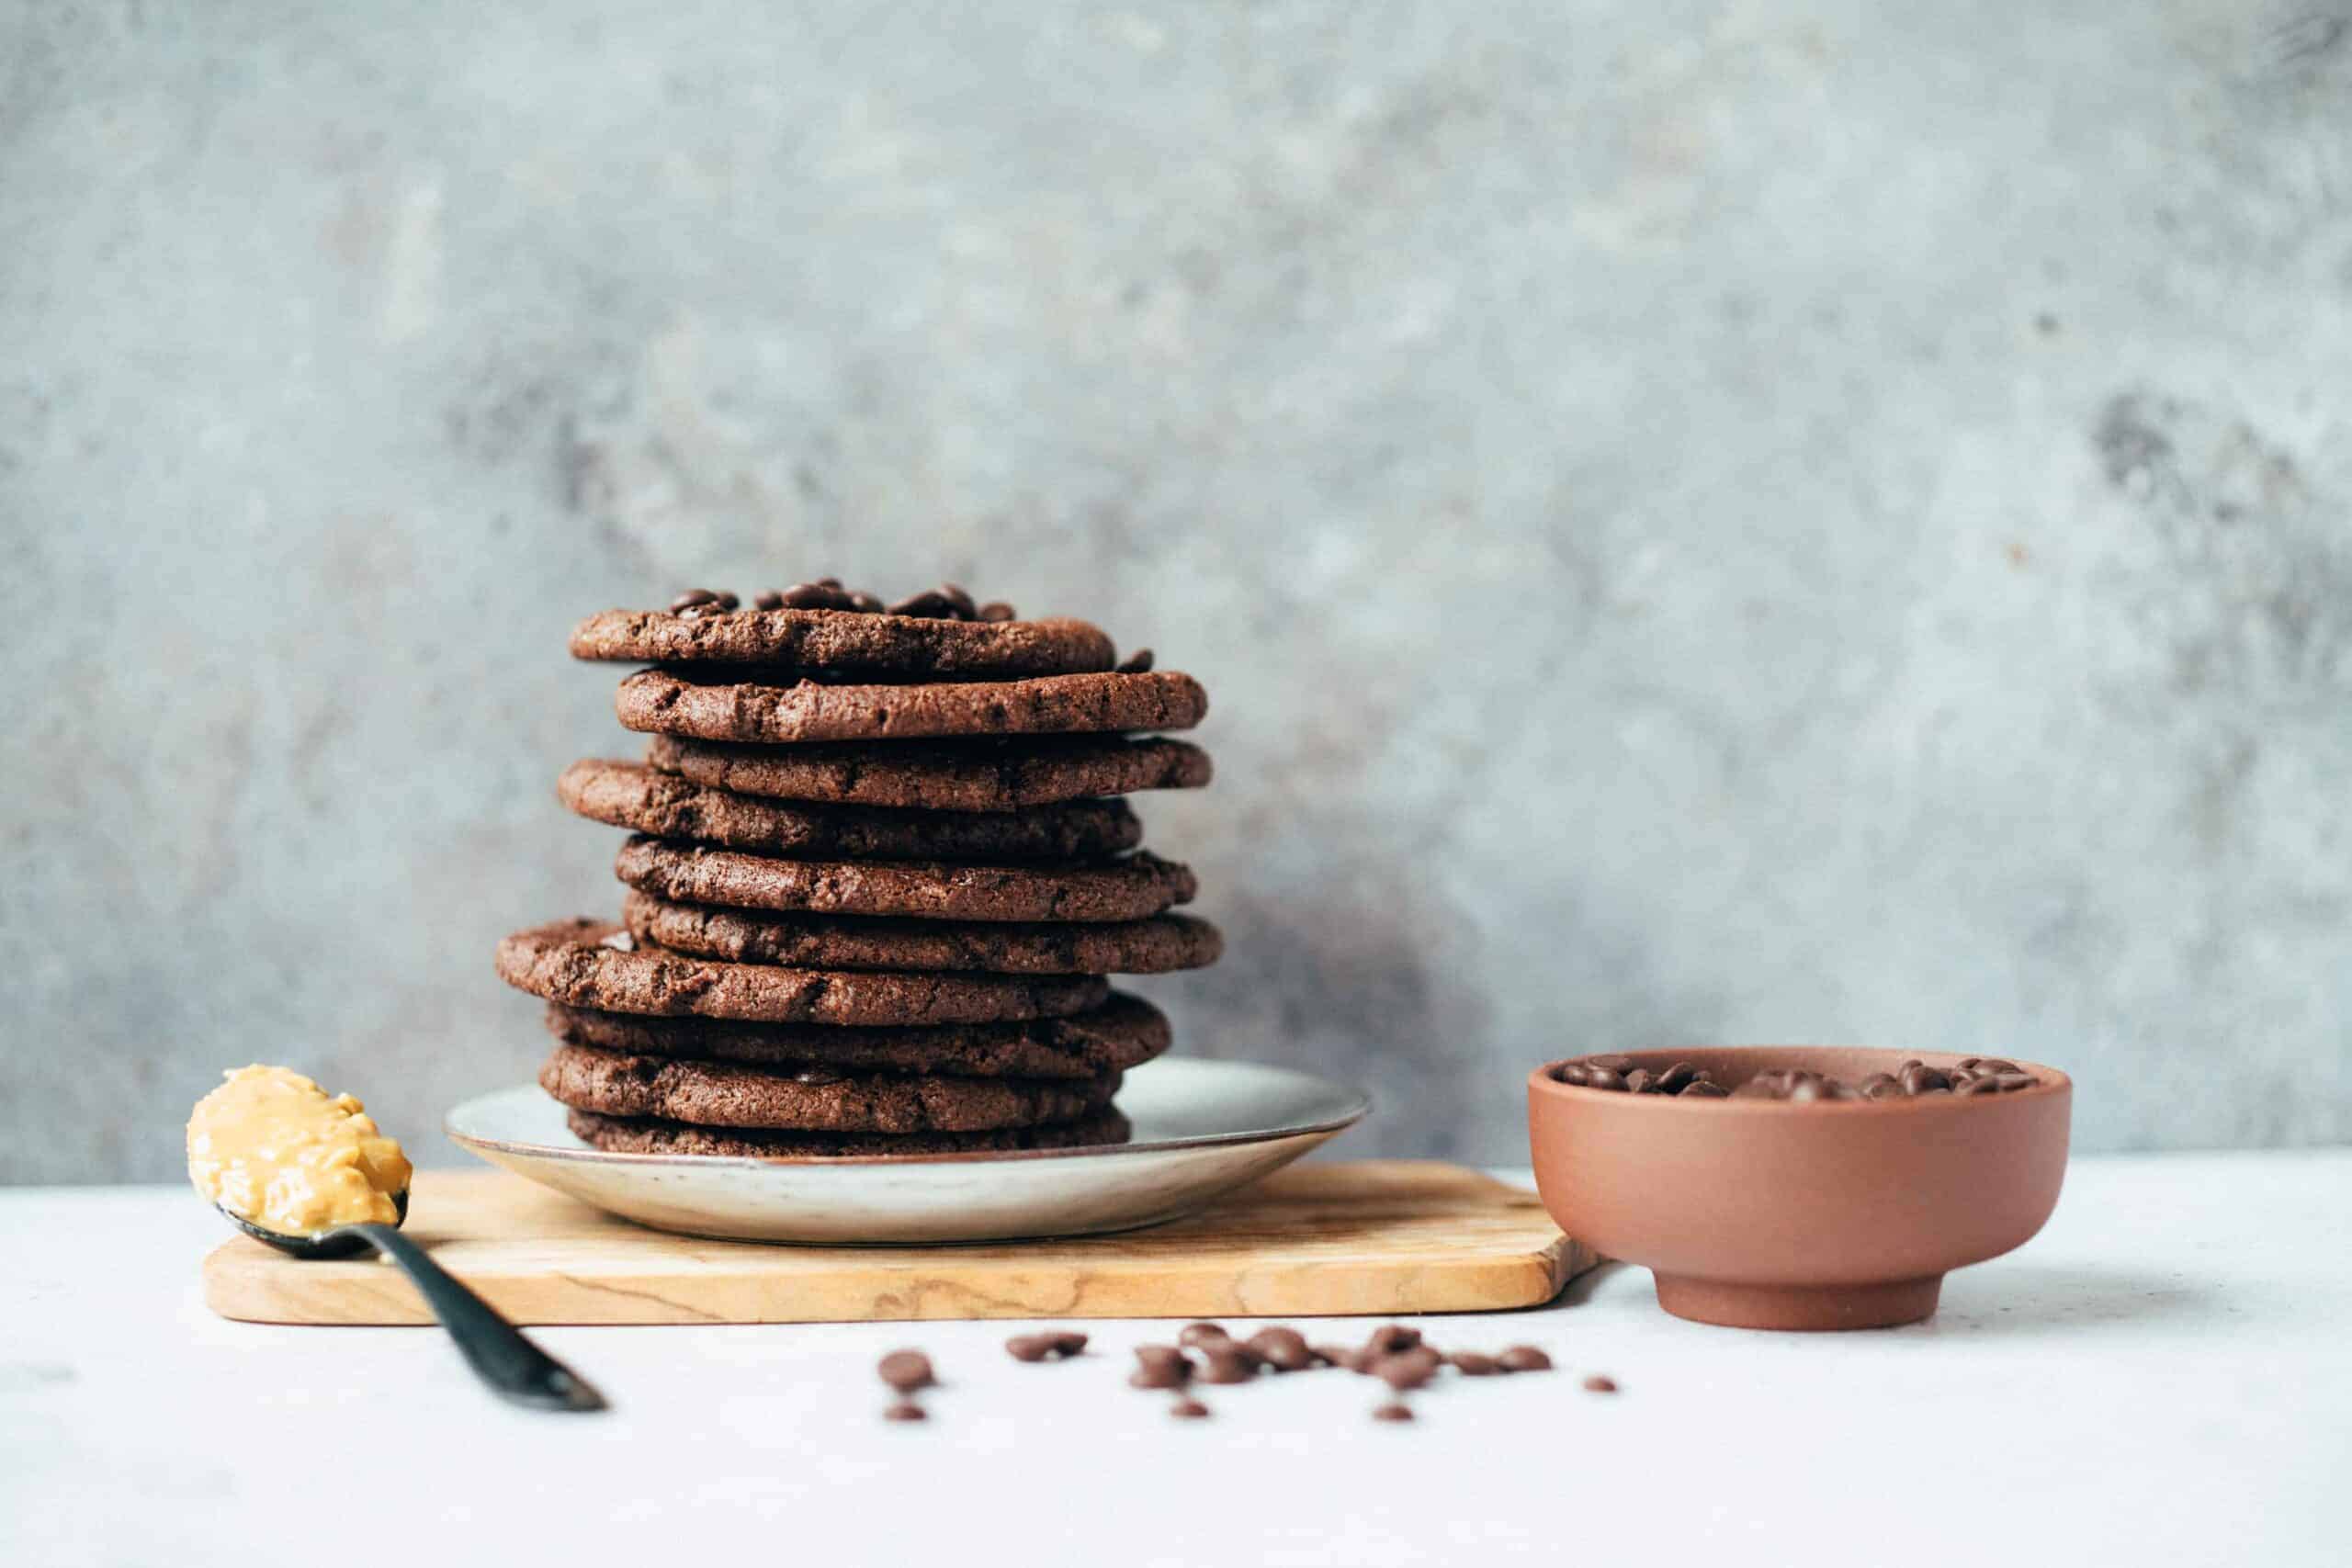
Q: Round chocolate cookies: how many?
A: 10